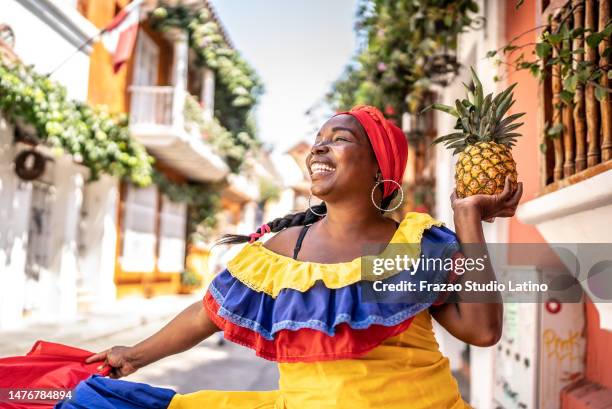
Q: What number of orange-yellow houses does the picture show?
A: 1